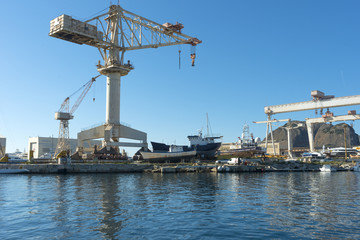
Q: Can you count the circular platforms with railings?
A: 1